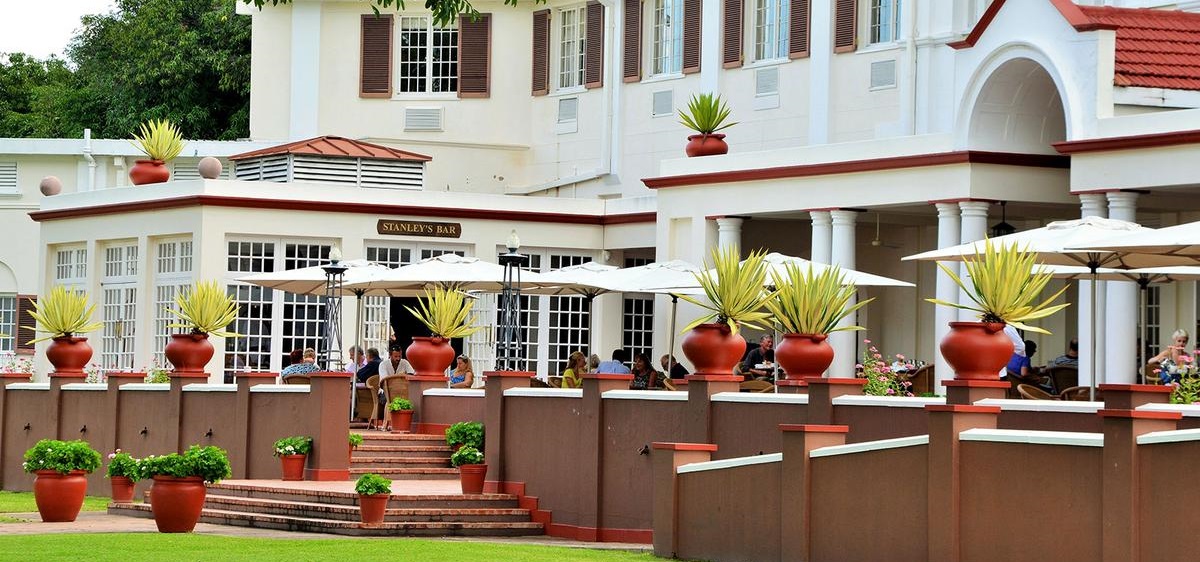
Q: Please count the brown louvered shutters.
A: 10